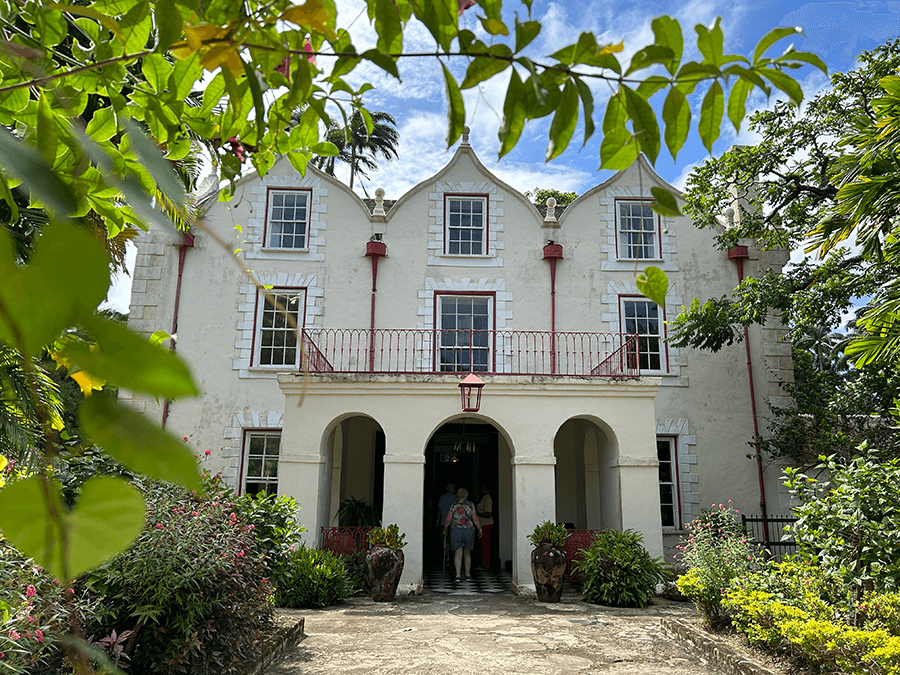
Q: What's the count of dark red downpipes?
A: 4